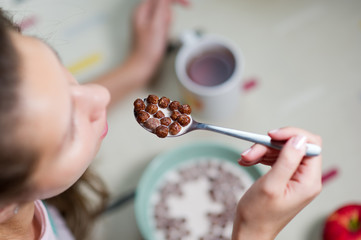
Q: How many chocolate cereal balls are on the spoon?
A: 14